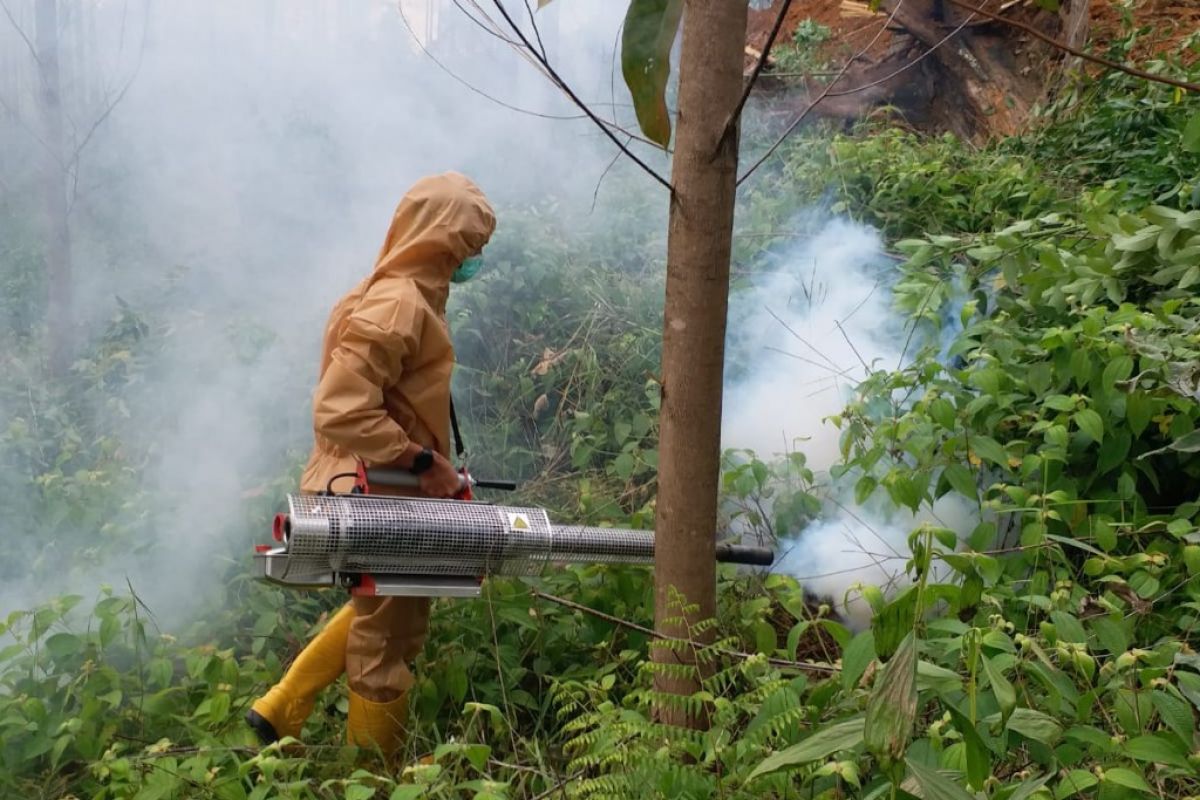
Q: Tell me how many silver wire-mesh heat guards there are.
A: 2